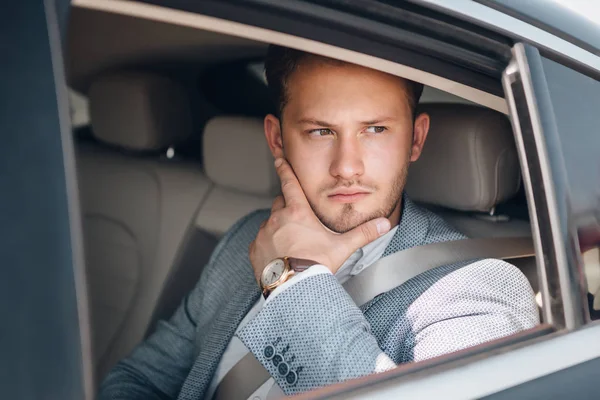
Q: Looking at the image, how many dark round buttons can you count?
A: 4